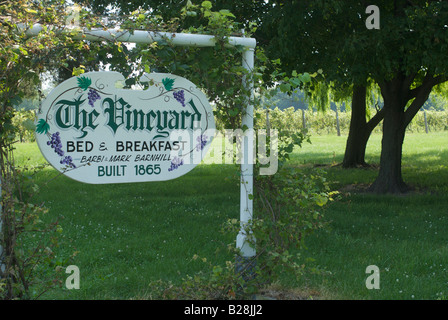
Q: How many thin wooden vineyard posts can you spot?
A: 4